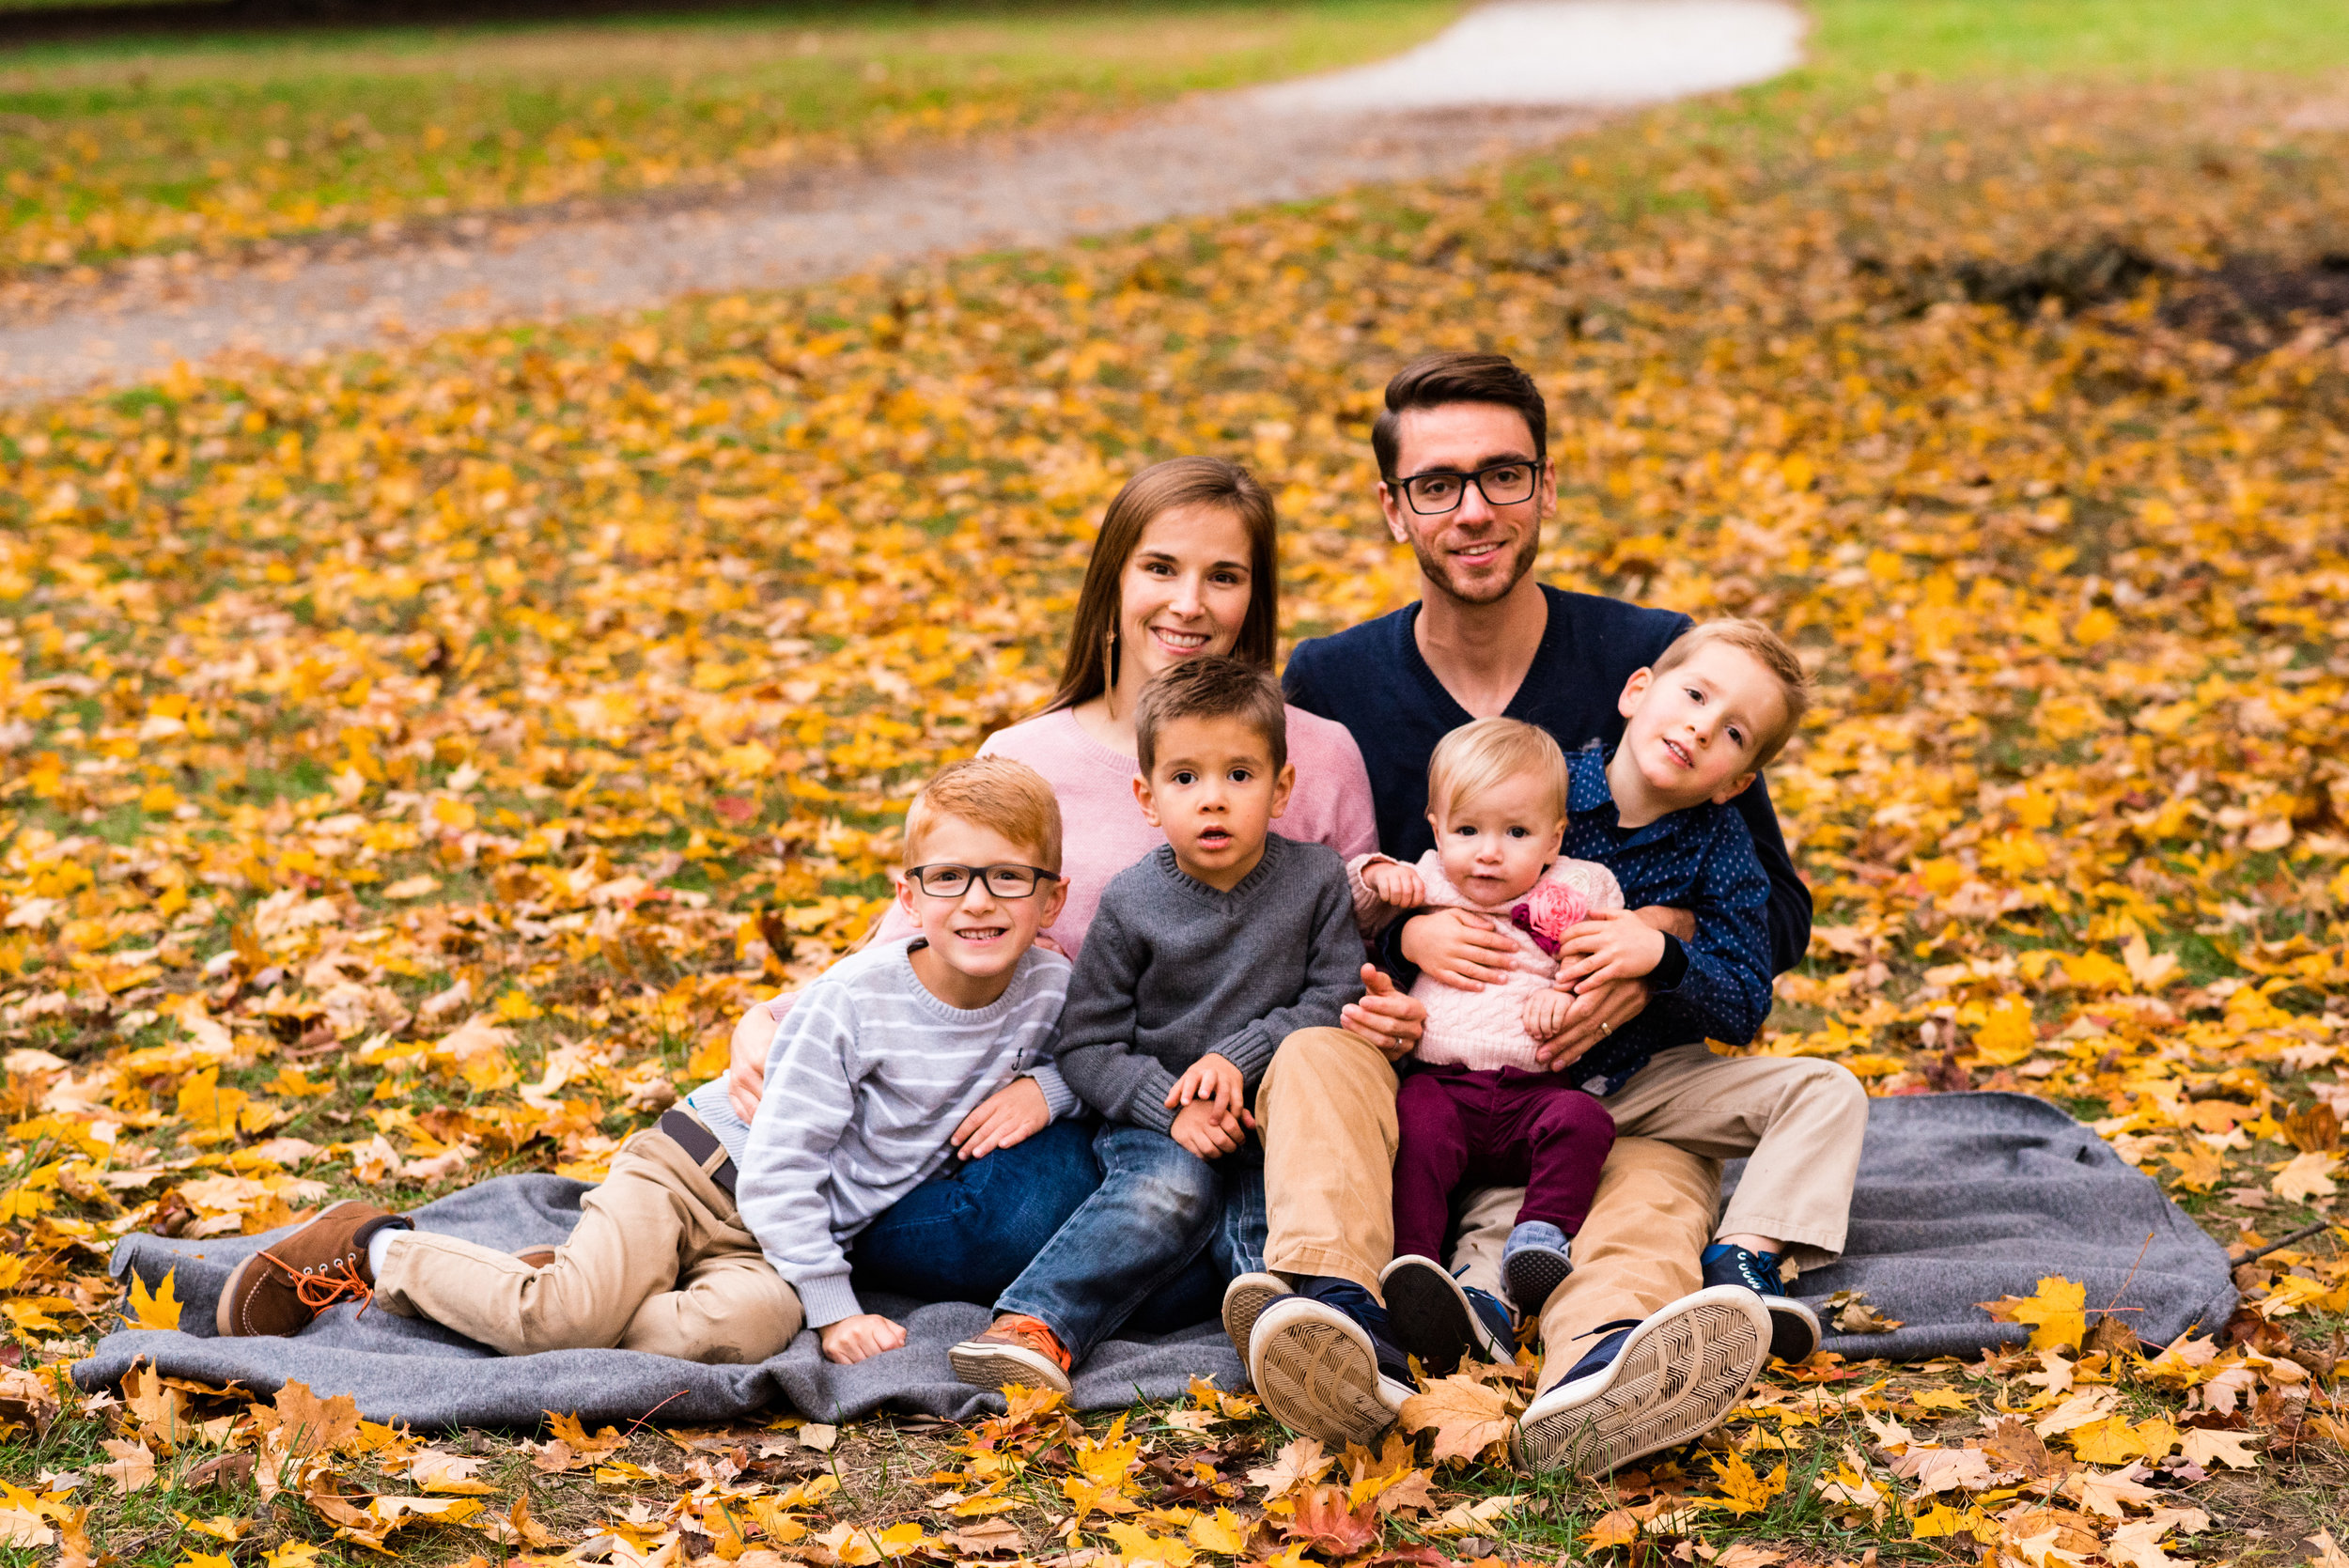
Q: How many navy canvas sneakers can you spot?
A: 4